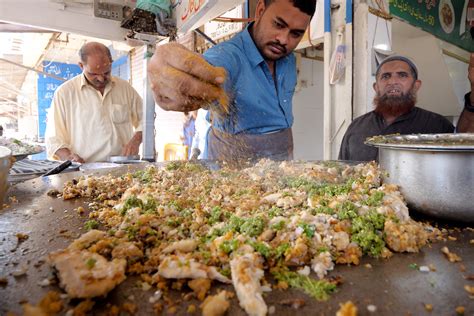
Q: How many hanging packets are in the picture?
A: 1